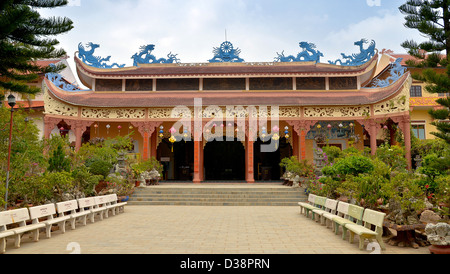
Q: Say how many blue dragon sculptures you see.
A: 6